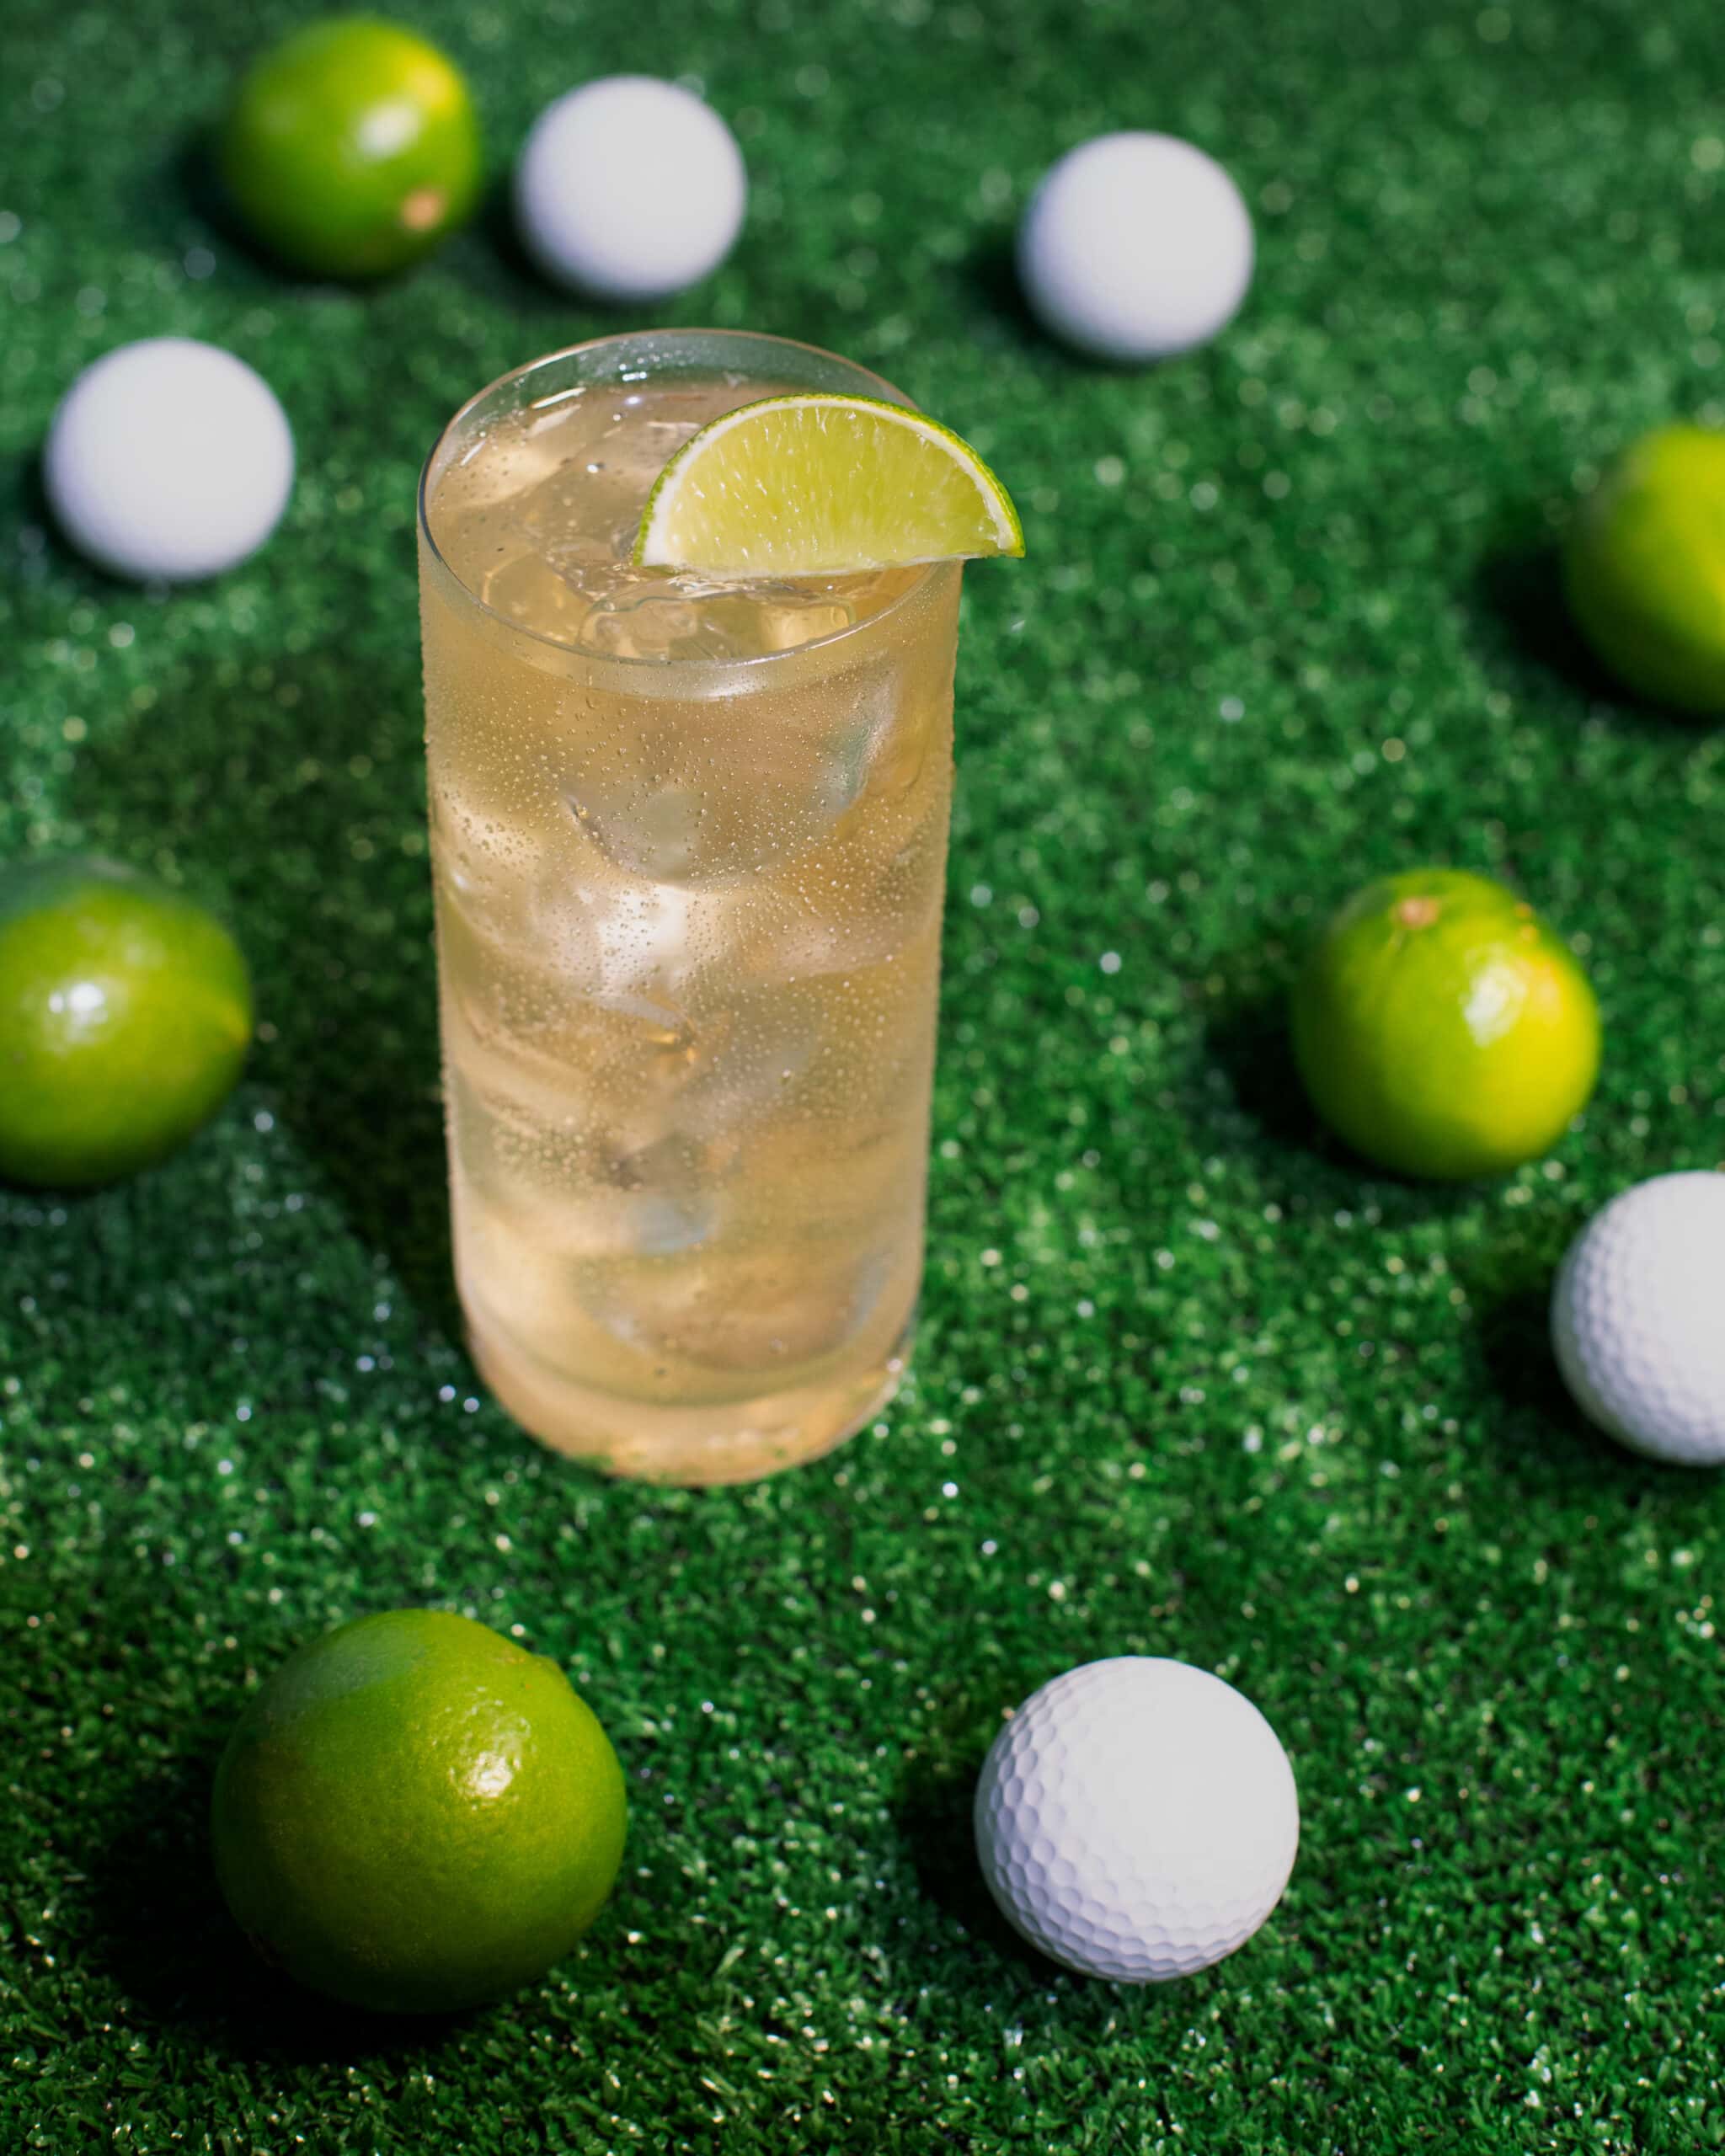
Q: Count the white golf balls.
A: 5